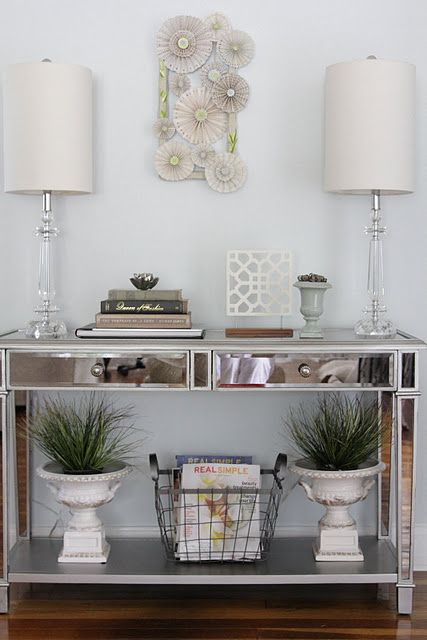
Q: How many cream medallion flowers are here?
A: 11